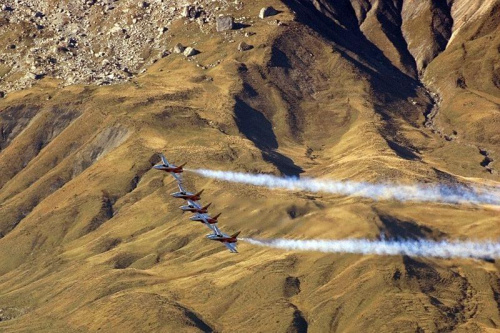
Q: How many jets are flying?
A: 5